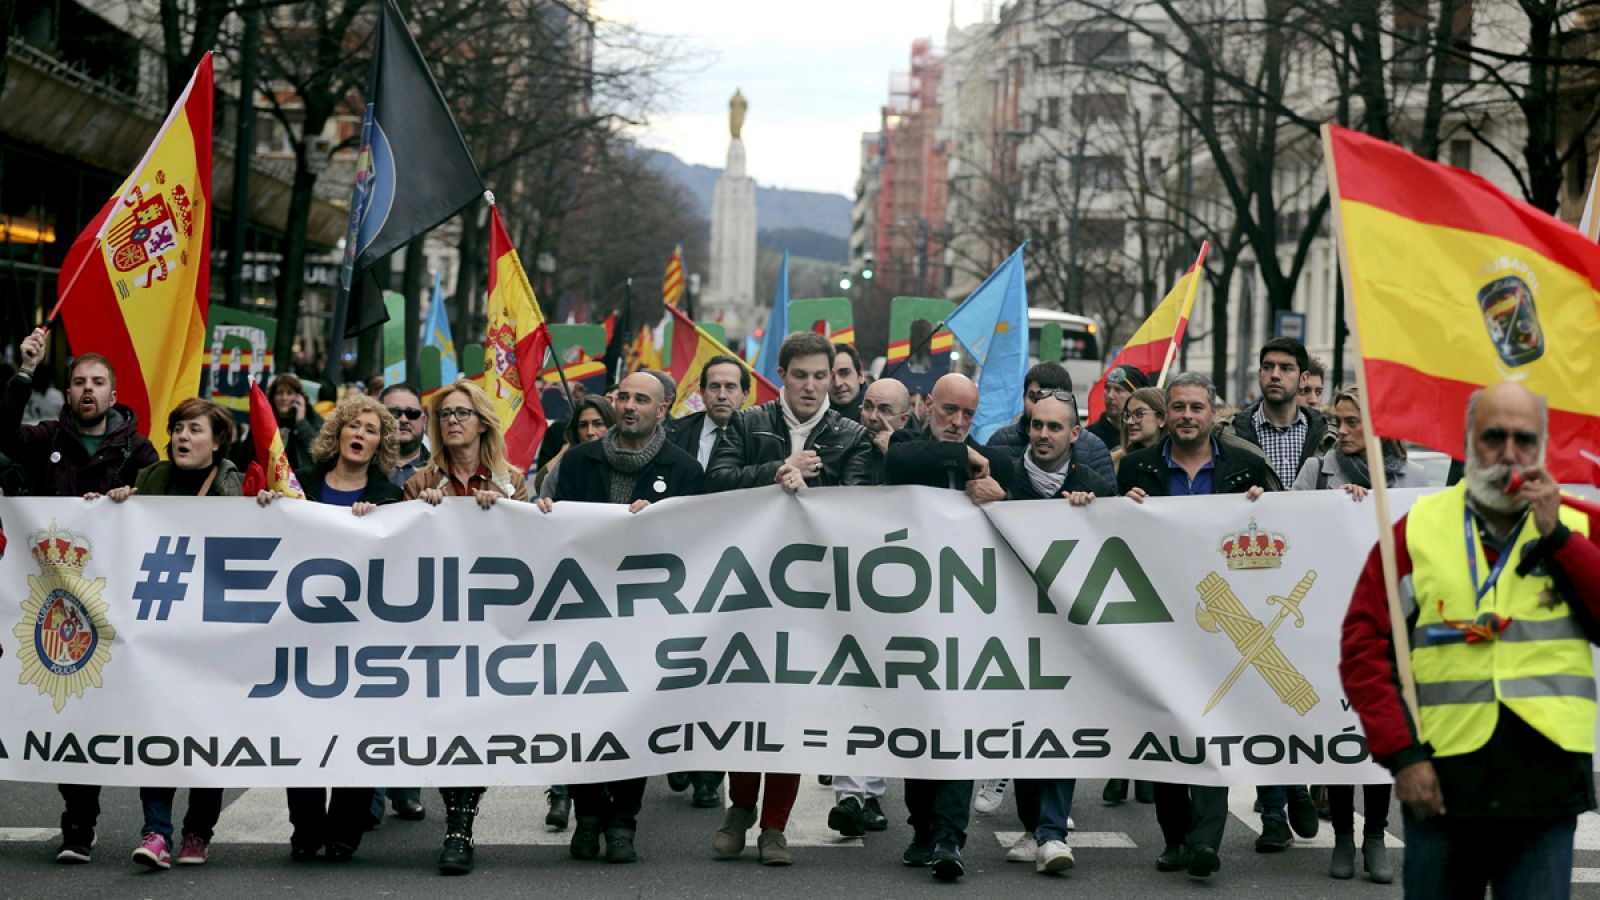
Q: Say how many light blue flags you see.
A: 3